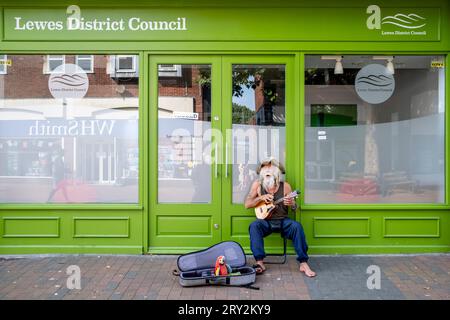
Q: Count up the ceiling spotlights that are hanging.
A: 2